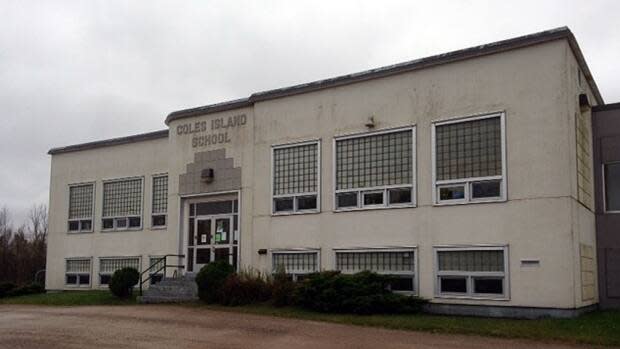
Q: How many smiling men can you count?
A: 0